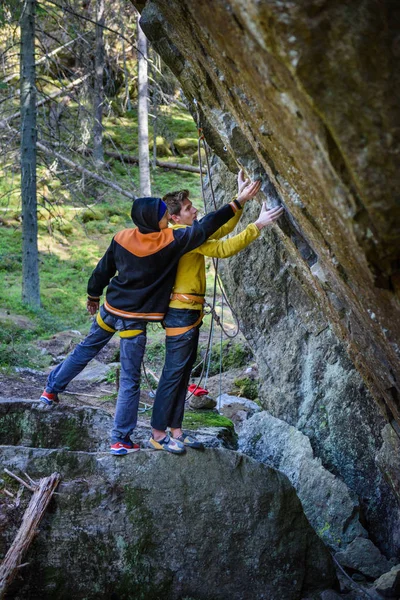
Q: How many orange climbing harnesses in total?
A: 1